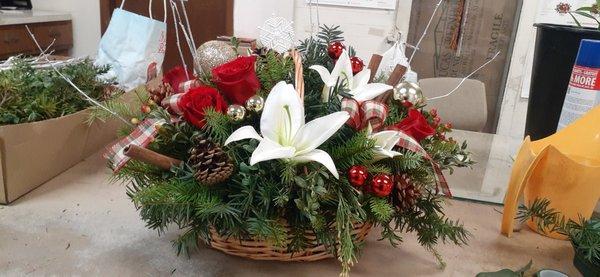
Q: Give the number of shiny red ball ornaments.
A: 4